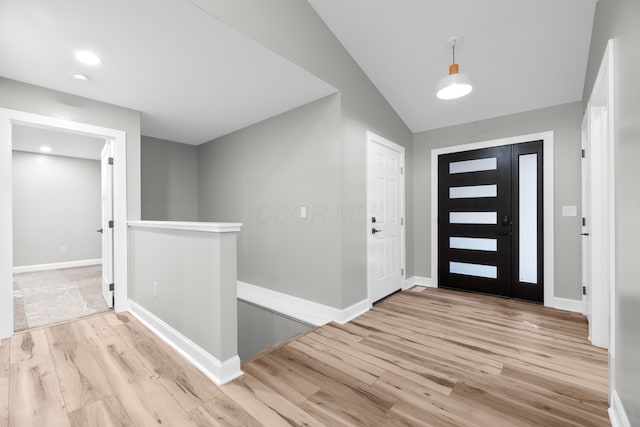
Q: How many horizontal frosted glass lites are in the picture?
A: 5